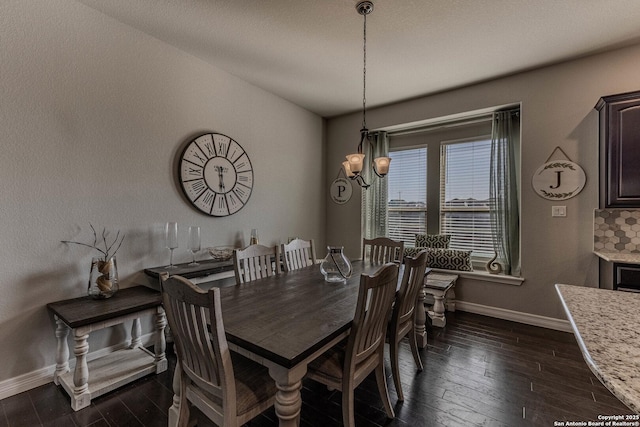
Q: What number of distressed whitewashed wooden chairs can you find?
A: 6